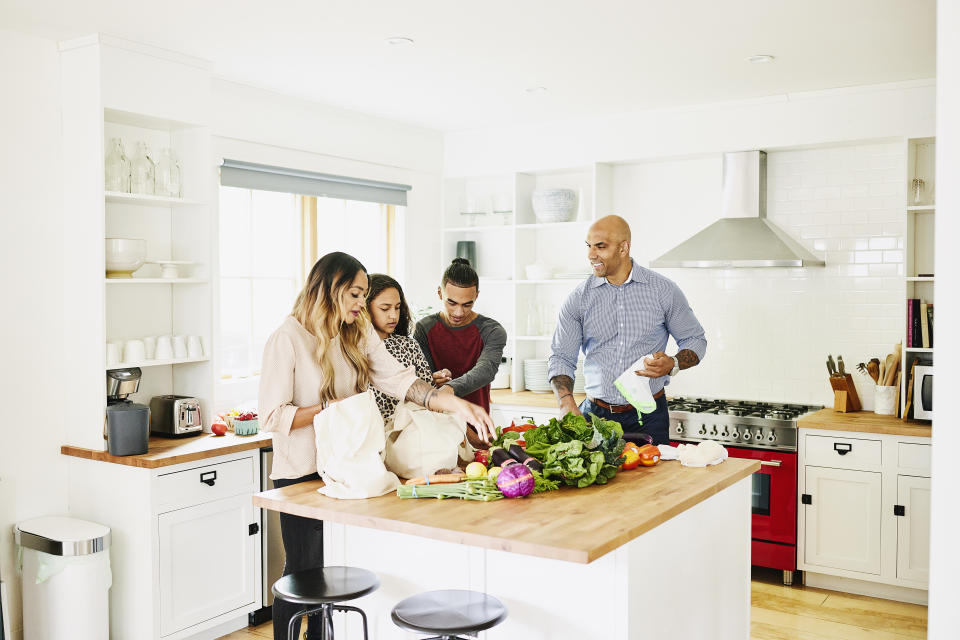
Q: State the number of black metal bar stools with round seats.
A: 2